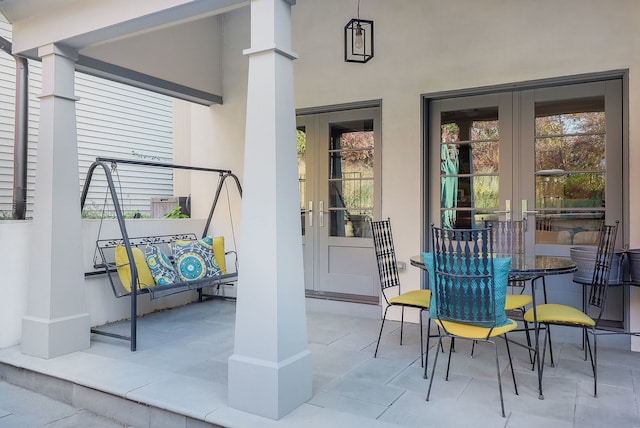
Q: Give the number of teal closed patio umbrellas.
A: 1